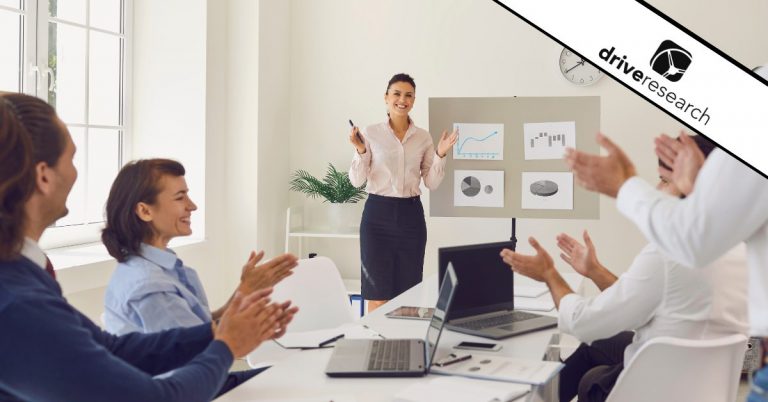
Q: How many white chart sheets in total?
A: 4